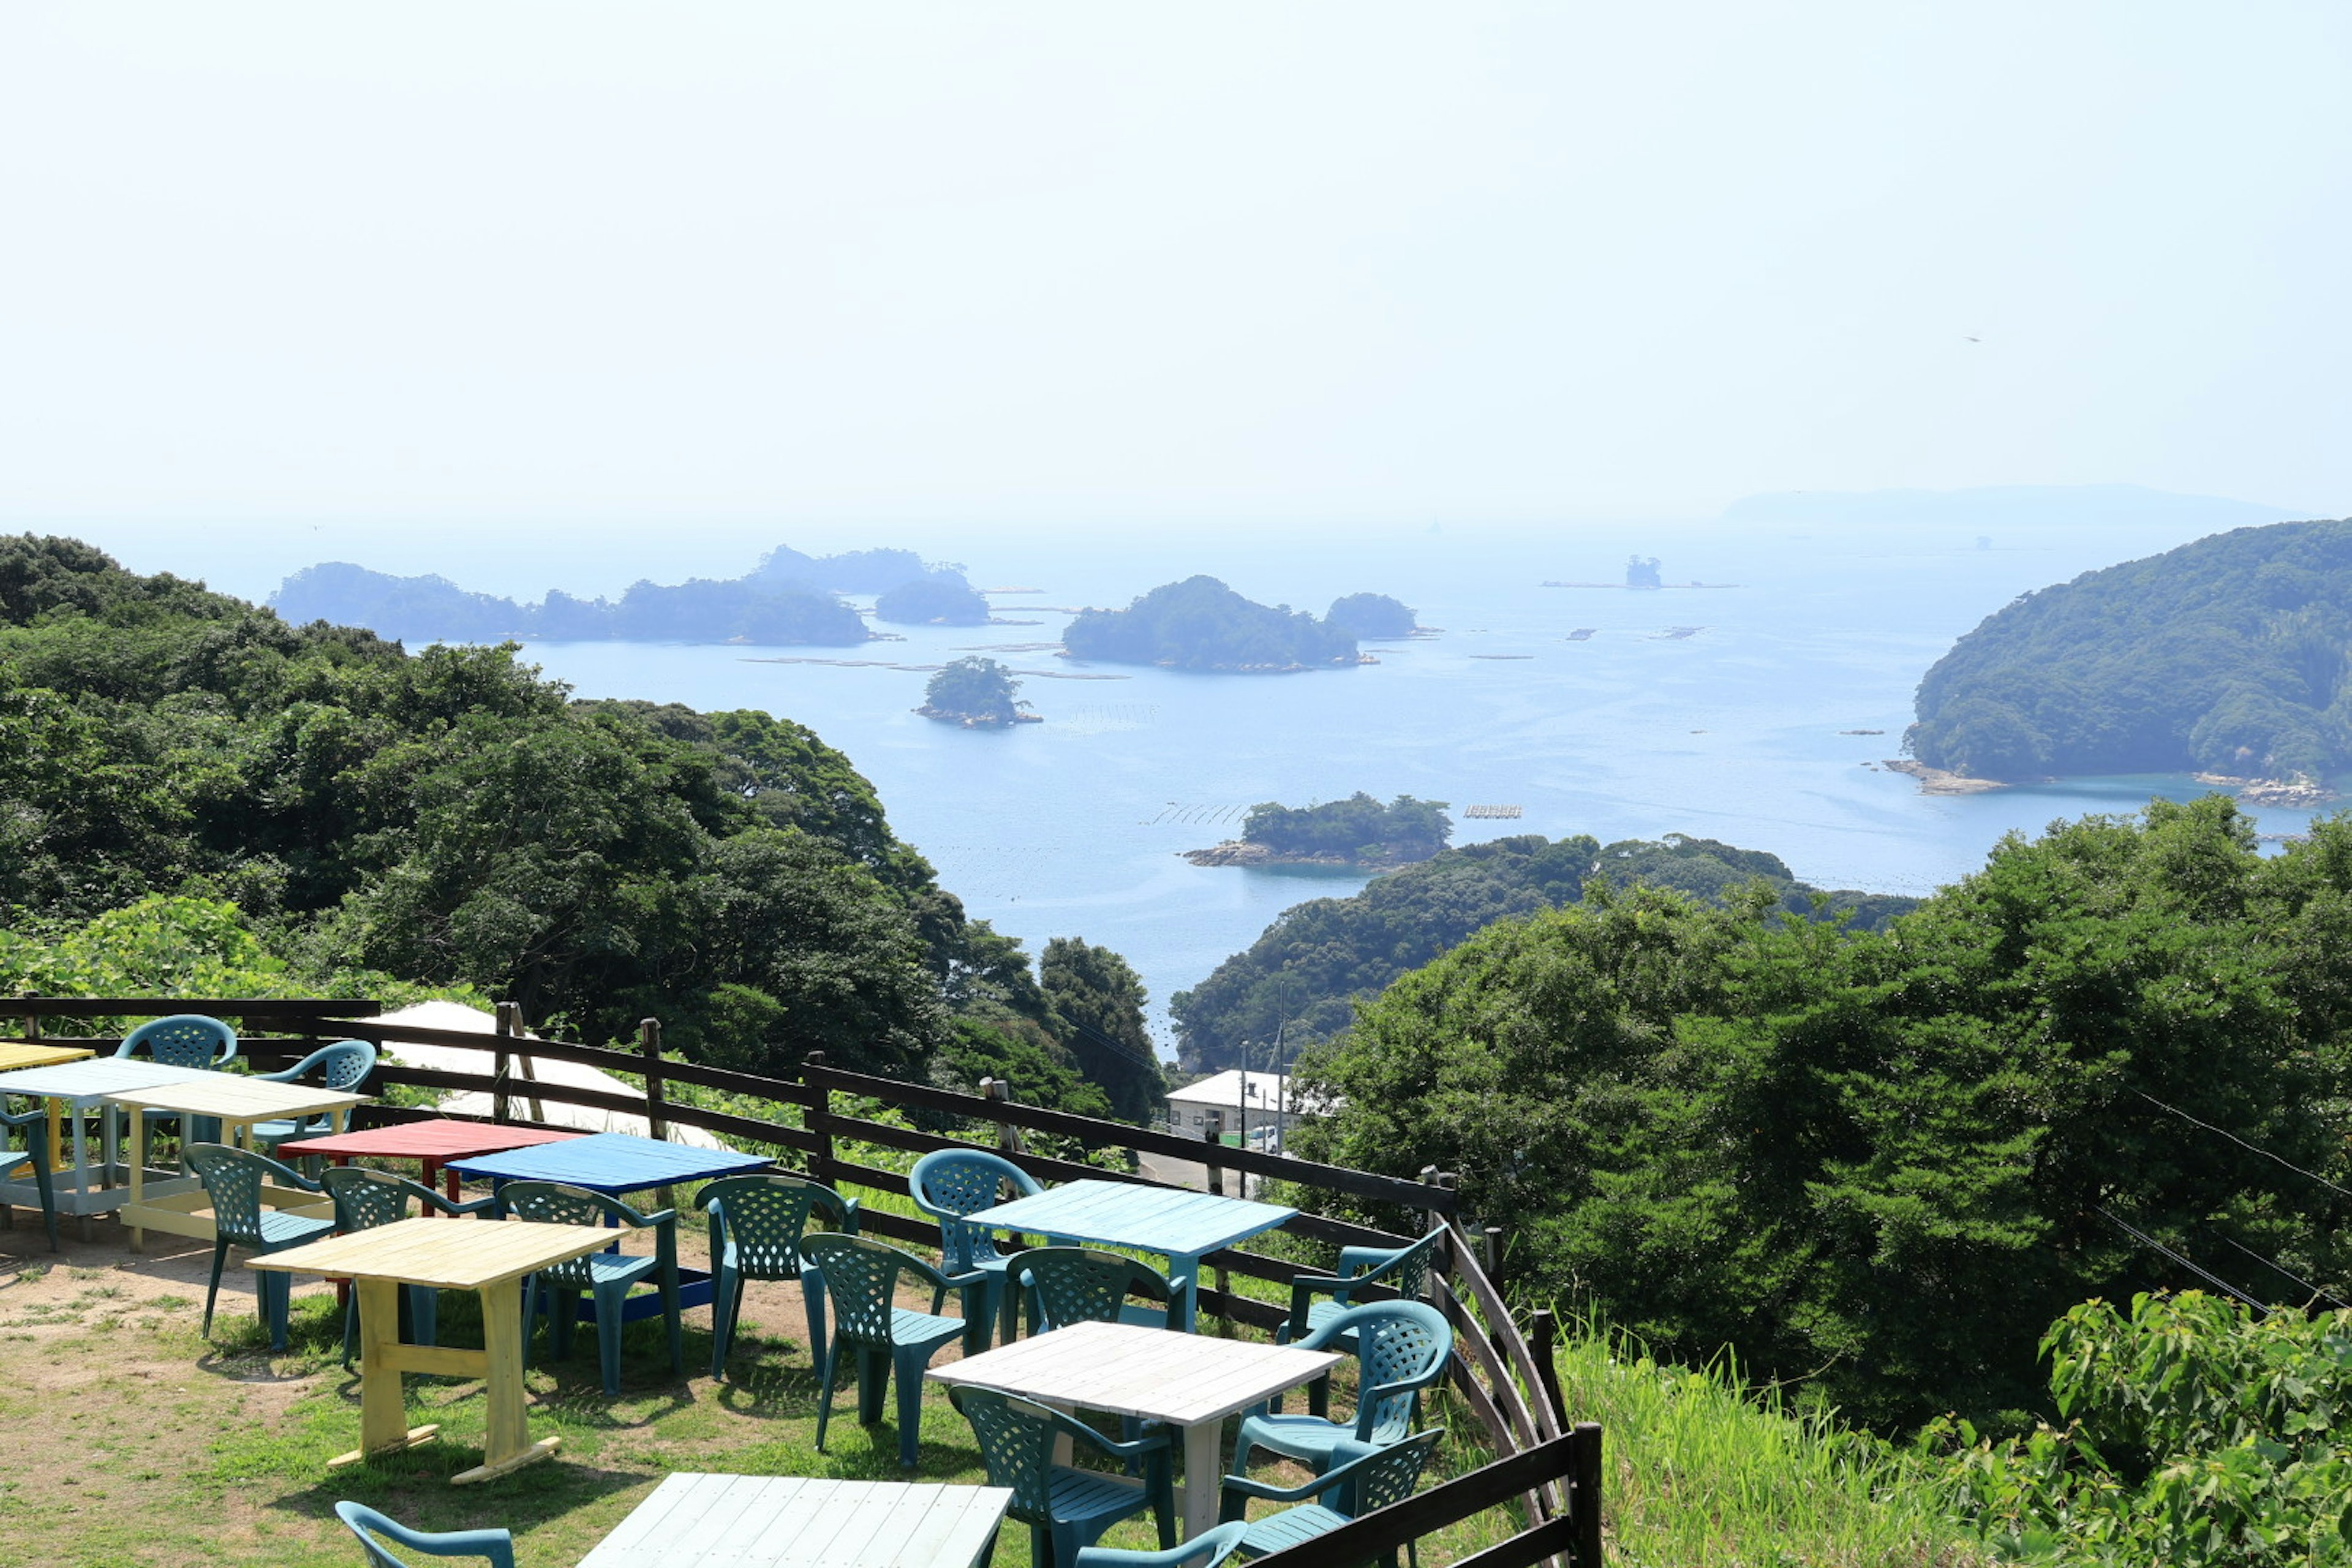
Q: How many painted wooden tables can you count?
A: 9